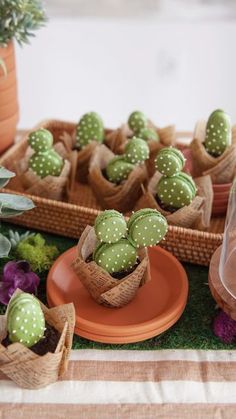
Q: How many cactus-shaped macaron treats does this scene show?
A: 8